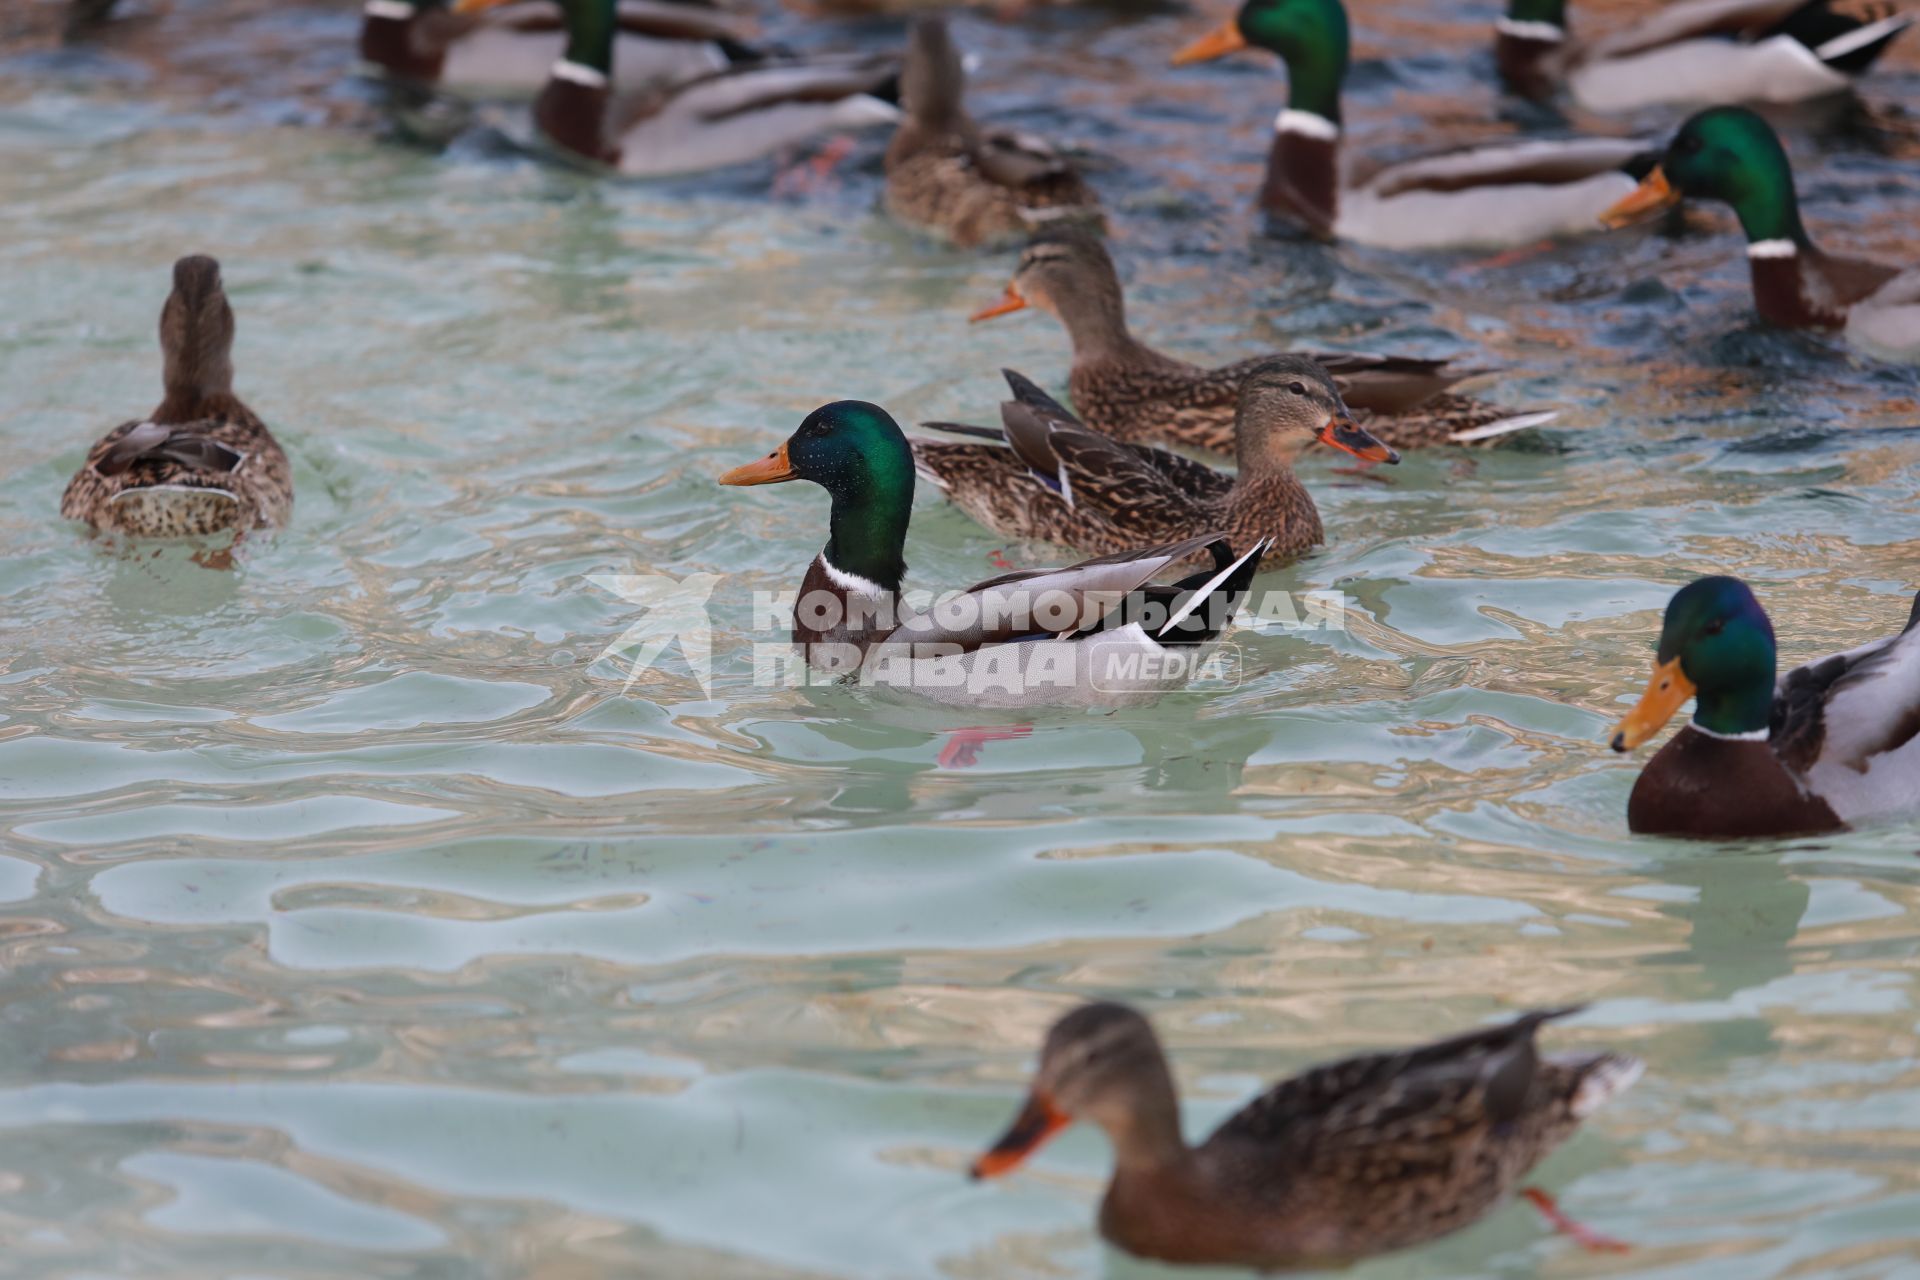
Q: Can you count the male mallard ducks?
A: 7